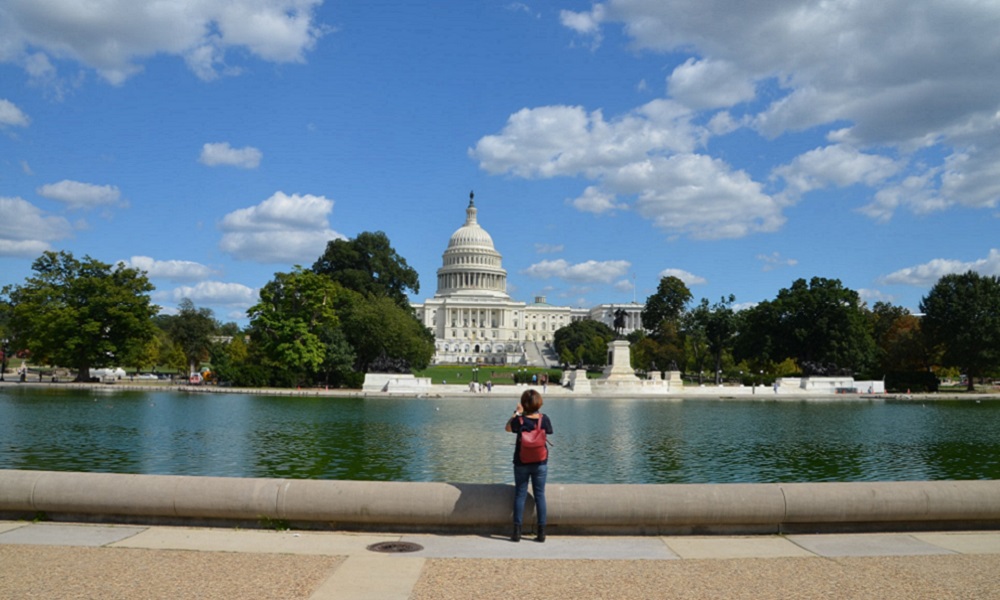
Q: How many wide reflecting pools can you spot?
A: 1